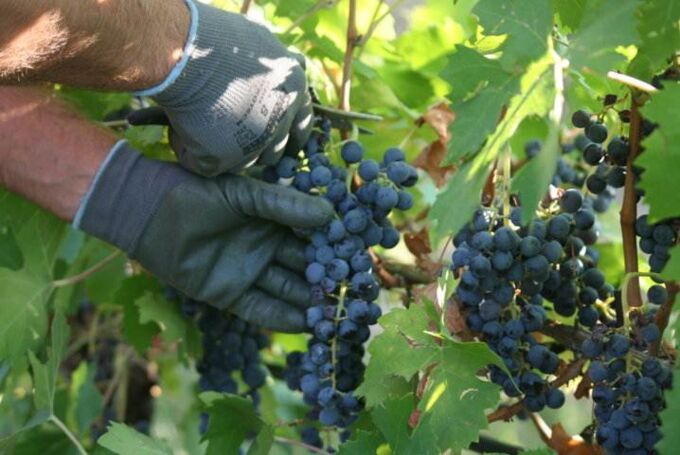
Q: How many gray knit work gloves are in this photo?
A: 2